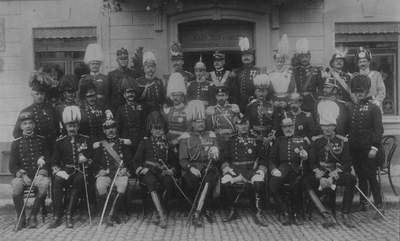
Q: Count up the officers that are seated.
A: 8